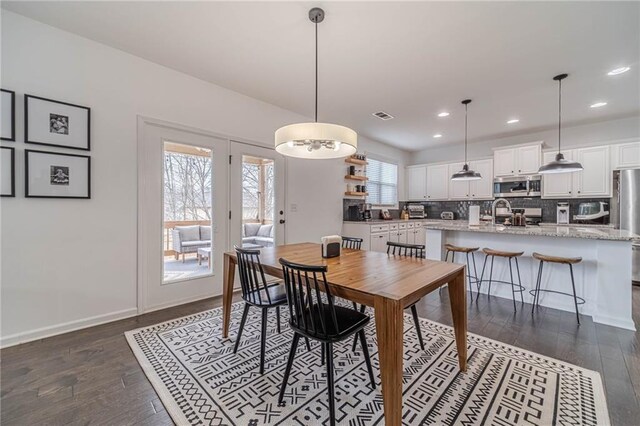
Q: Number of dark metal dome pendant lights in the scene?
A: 2